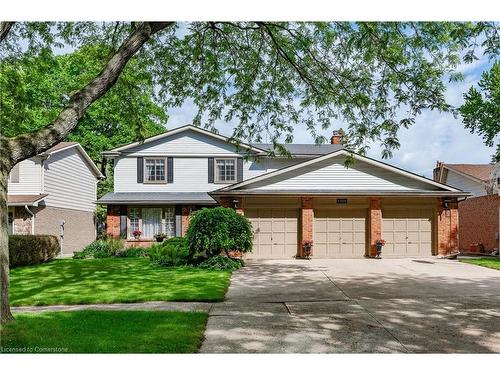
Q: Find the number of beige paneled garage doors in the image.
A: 3